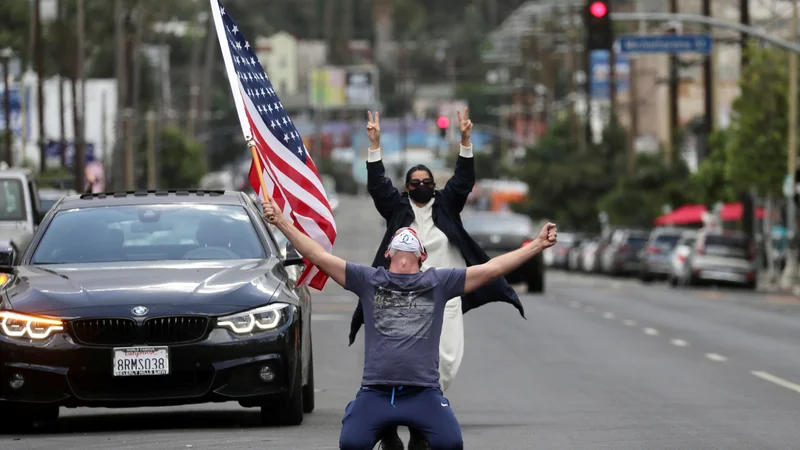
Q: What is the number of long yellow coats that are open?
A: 0